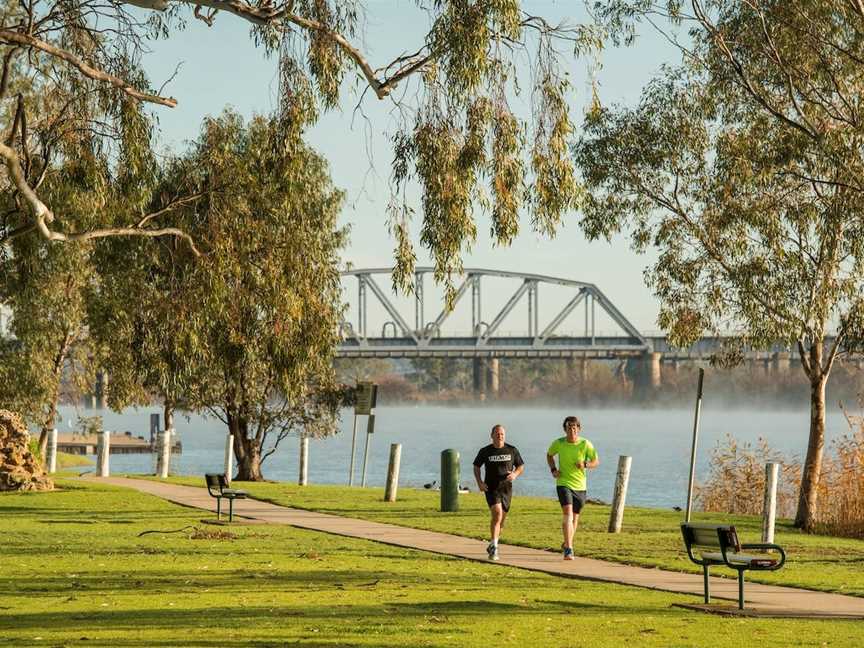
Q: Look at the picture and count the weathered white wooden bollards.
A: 8